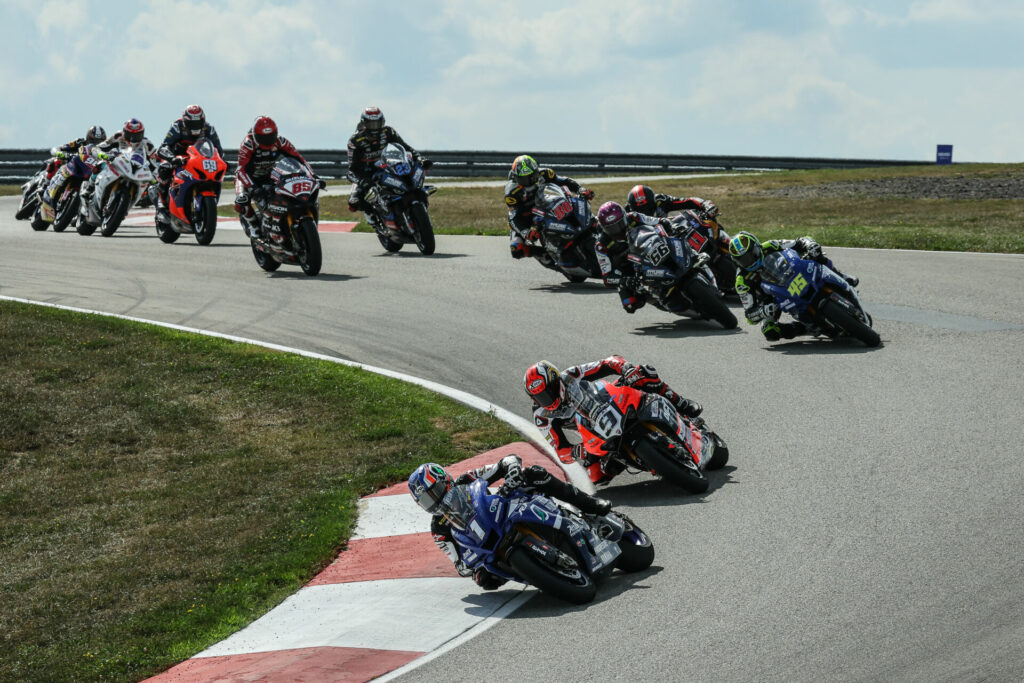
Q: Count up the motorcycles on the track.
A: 12